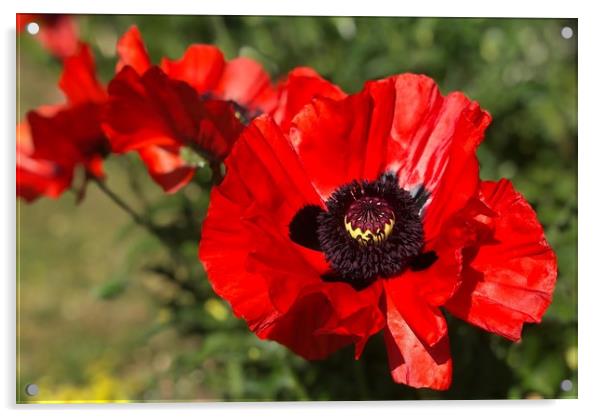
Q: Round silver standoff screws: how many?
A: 4